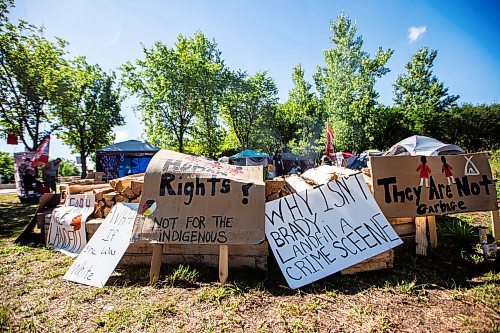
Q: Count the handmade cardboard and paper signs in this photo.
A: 5